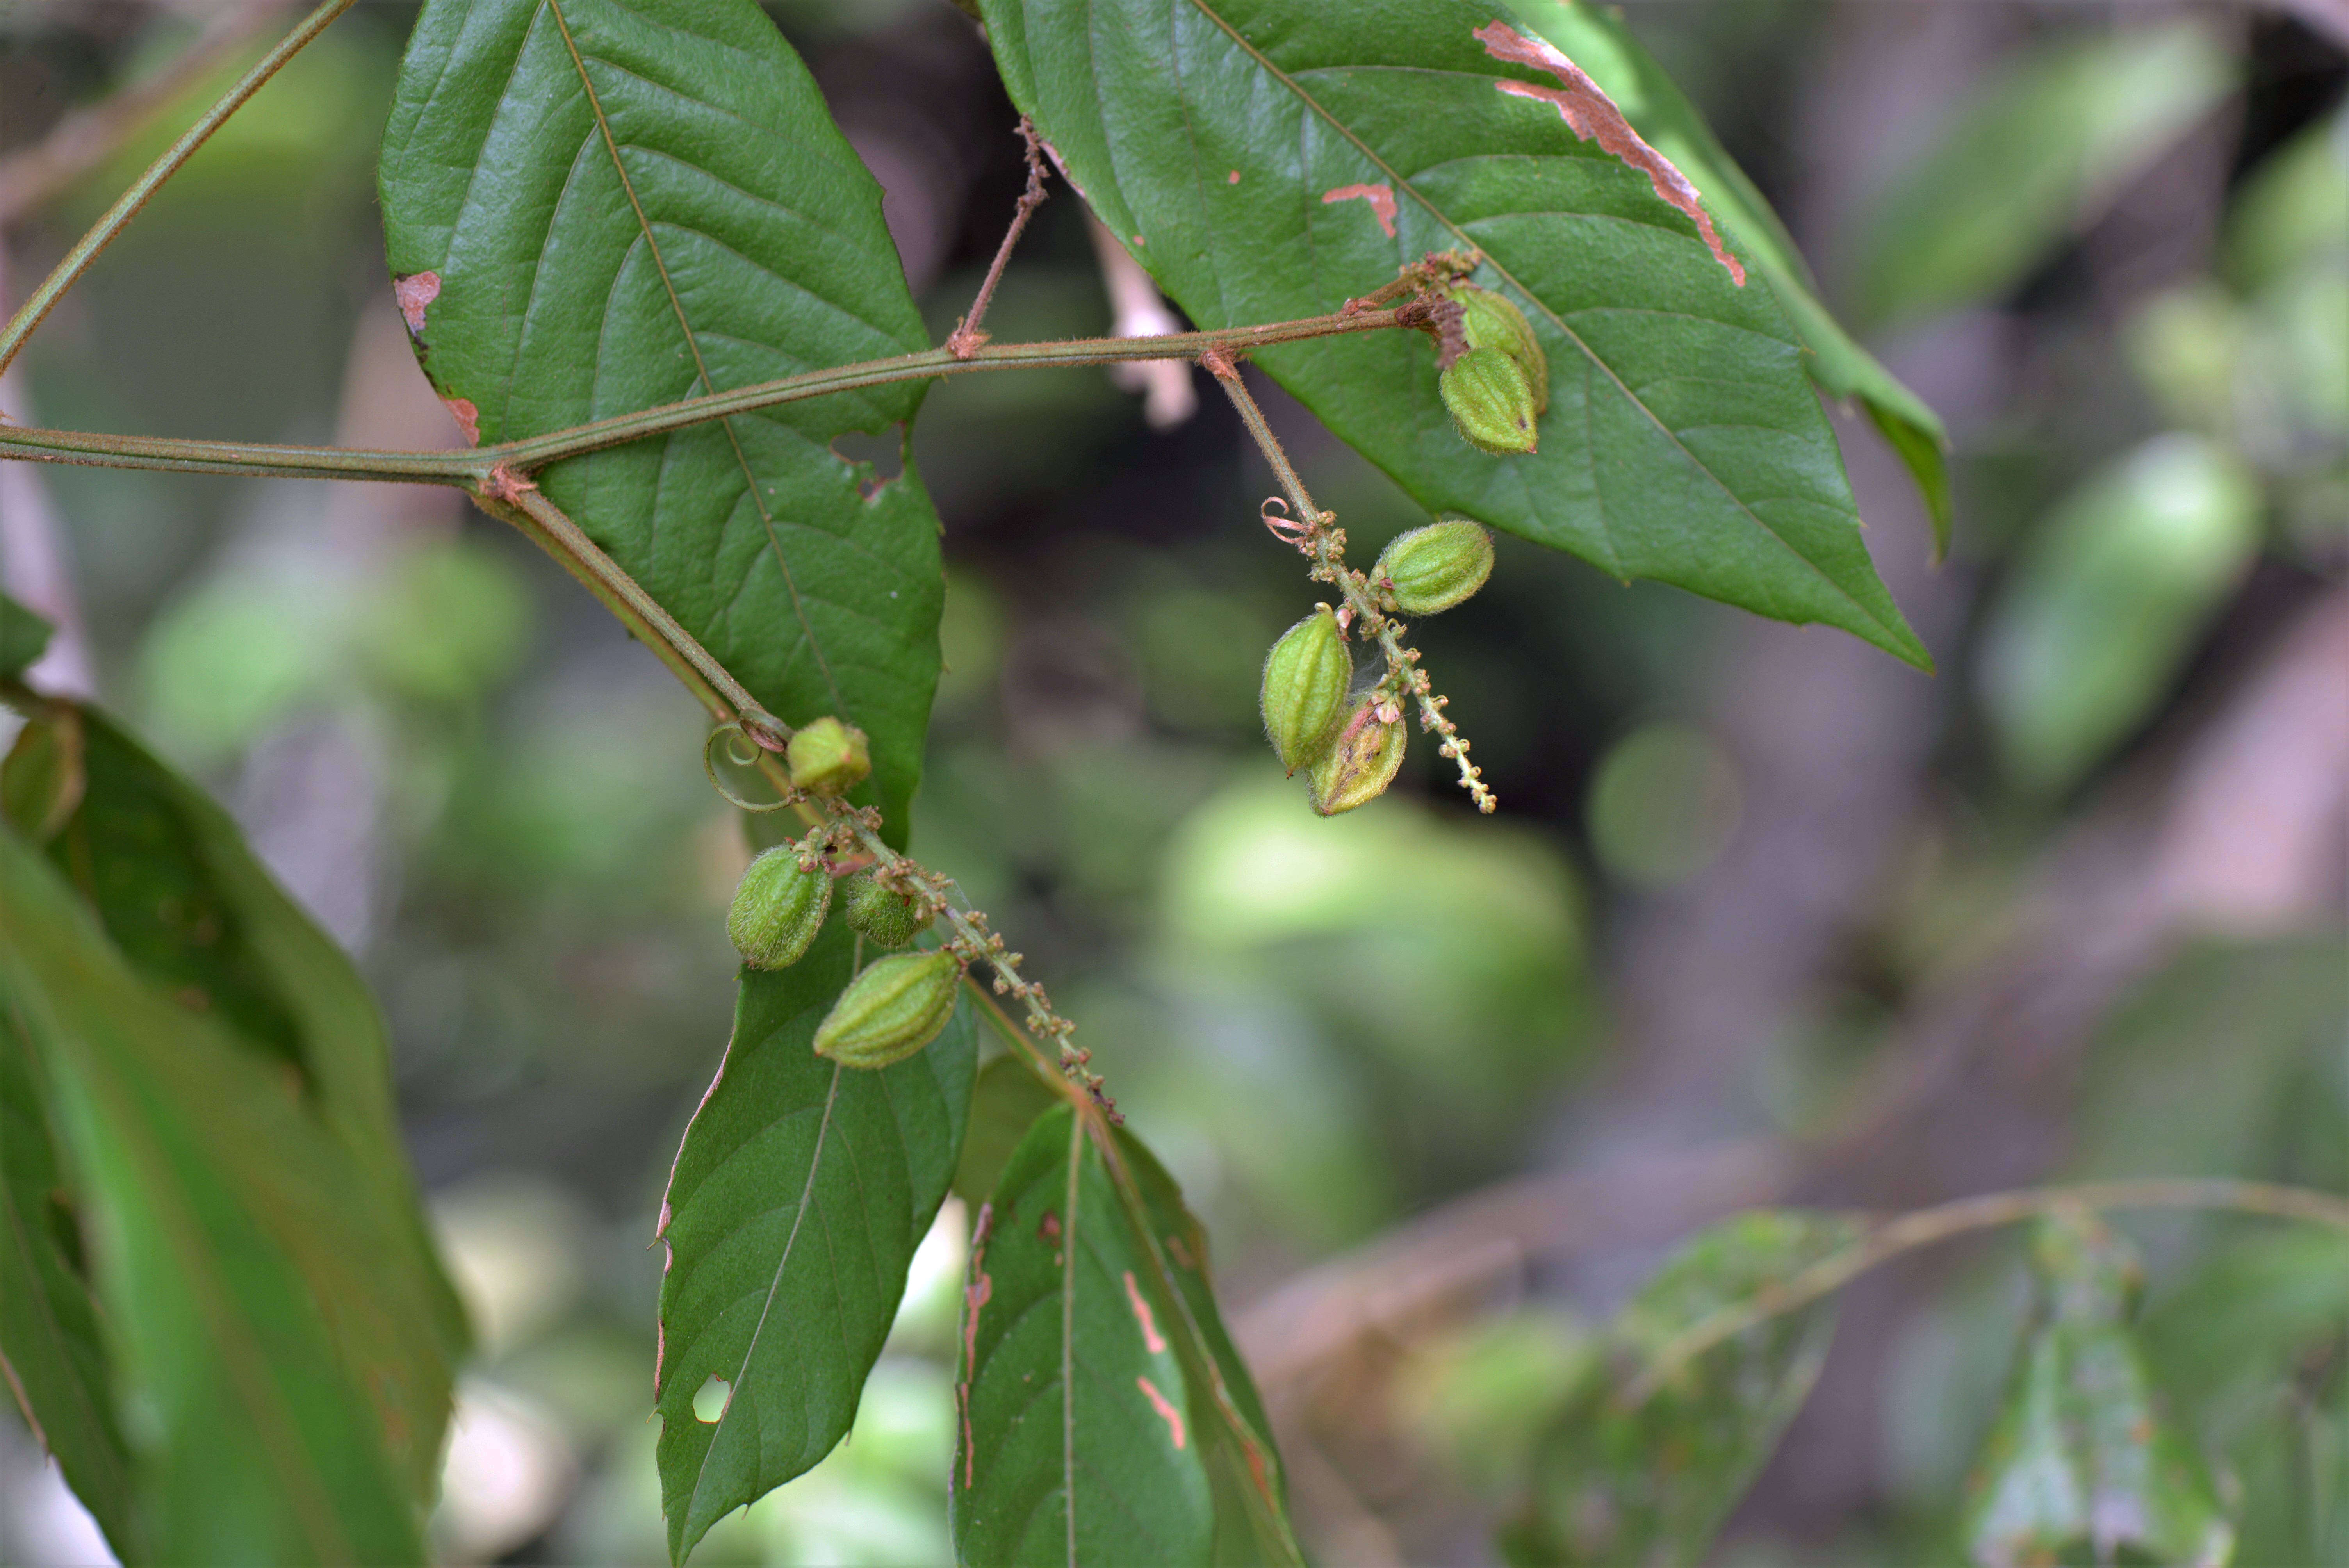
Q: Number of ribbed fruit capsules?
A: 9